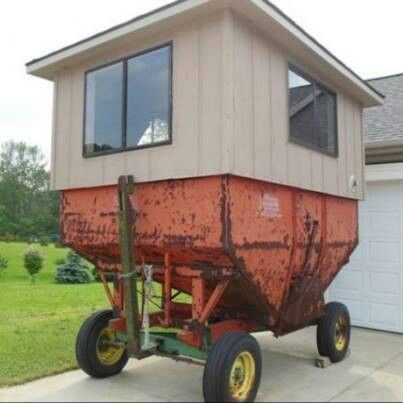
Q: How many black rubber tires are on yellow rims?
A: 3